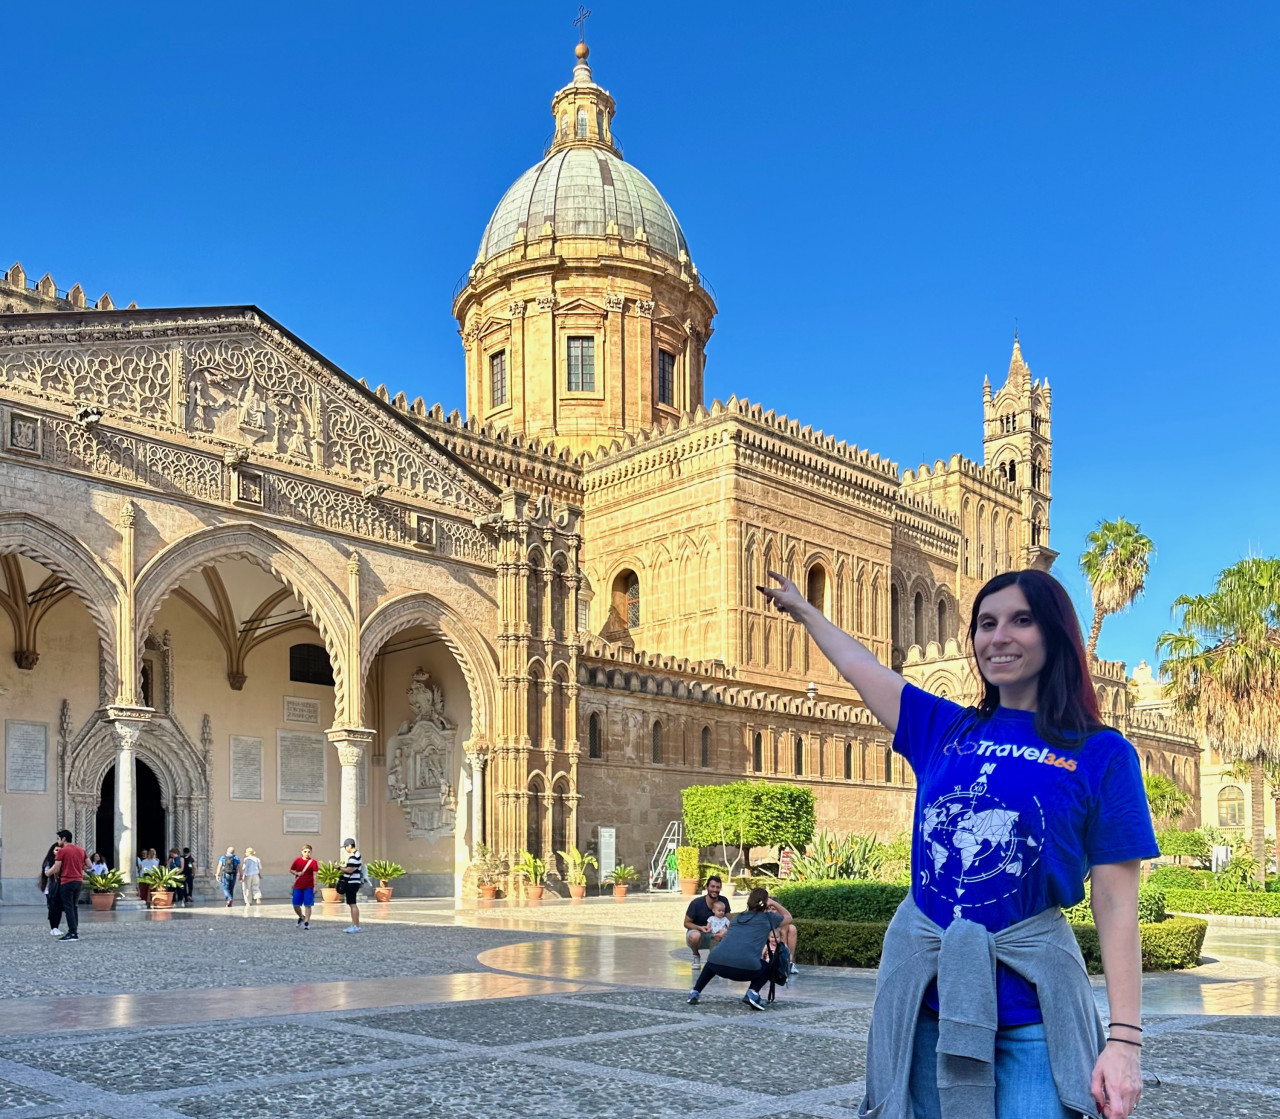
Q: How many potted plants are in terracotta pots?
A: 9